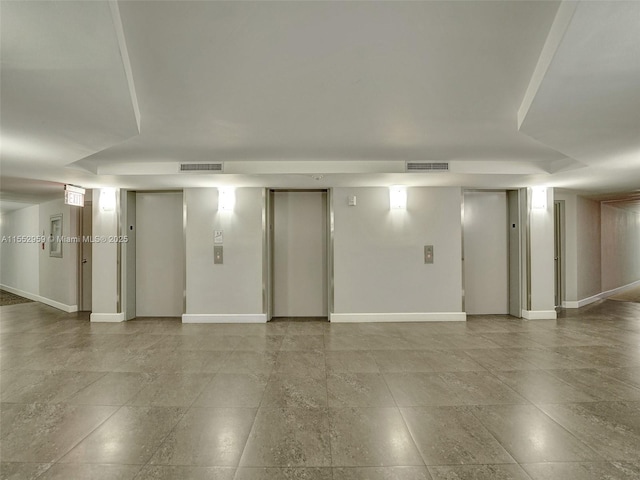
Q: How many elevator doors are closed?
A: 3